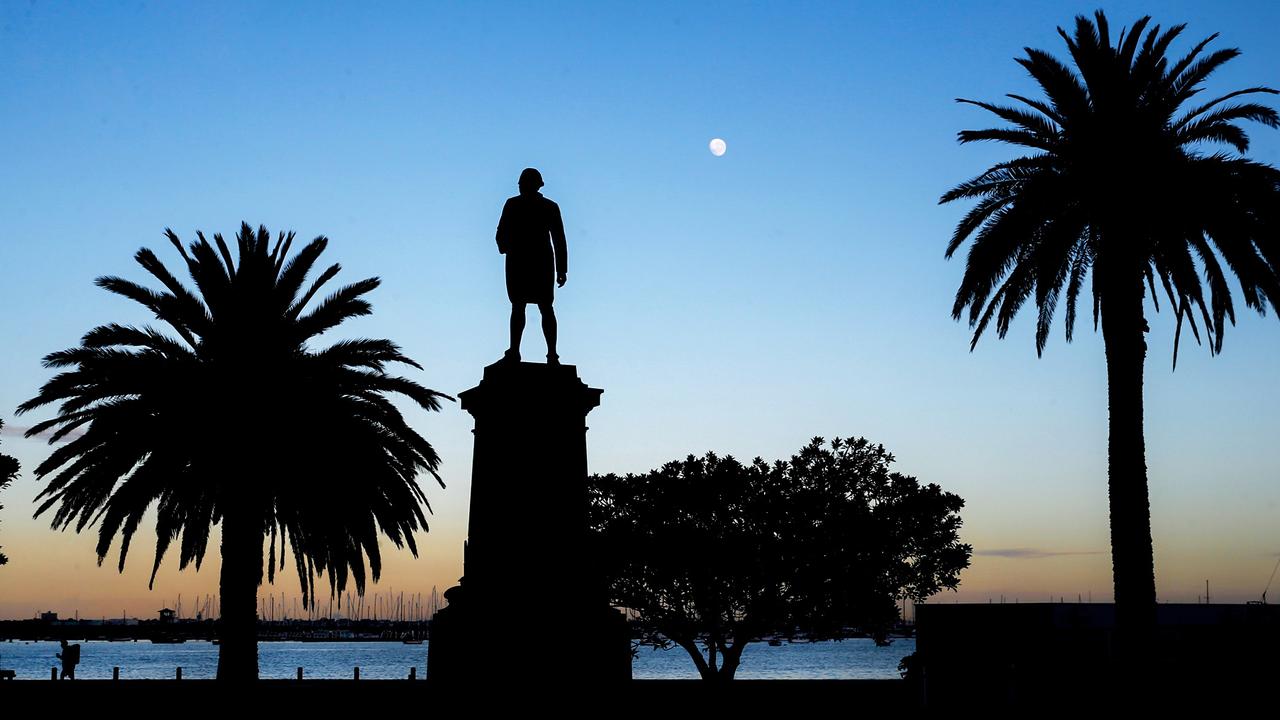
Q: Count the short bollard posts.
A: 6